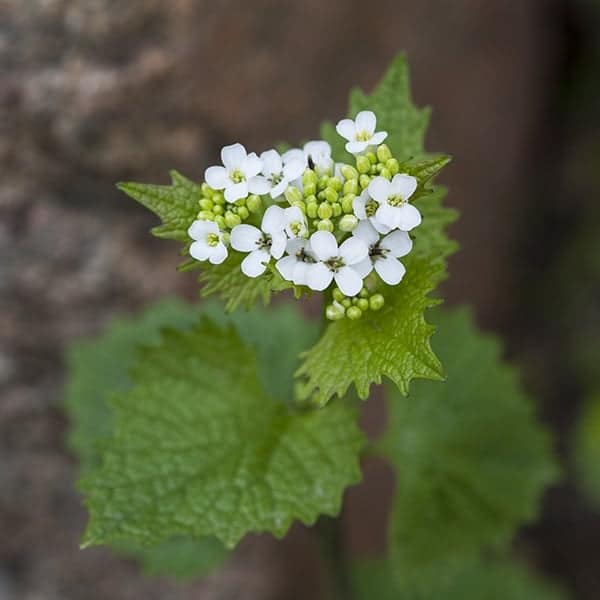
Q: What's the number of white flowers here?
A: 12